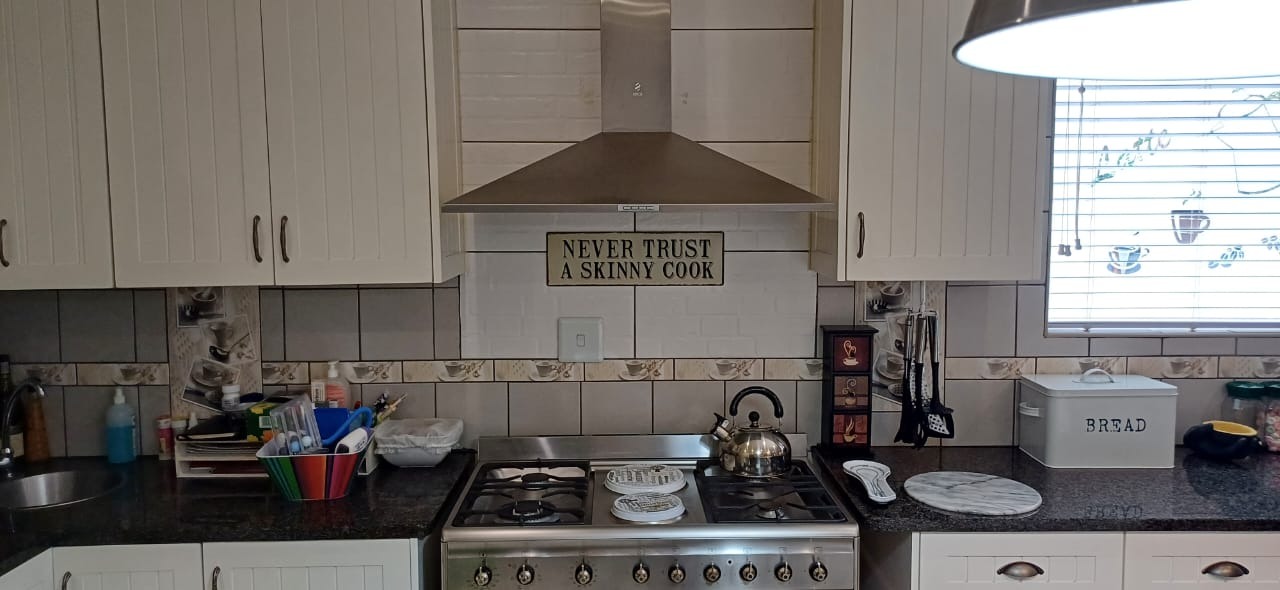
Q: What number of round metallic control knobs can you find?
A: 9